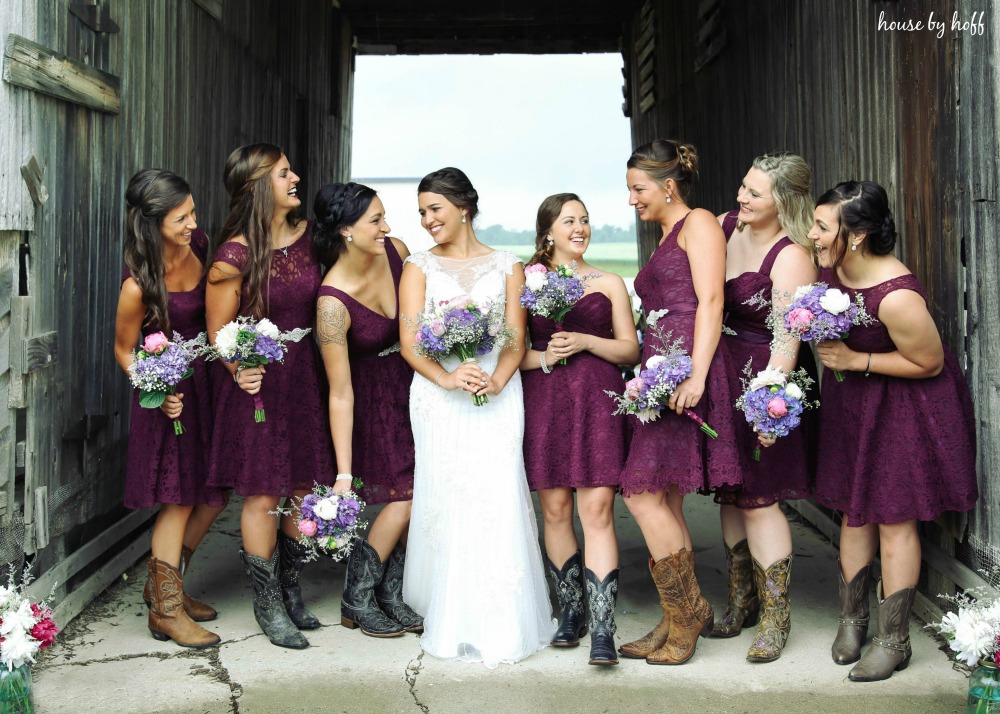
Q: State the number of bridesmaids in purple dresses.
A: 7